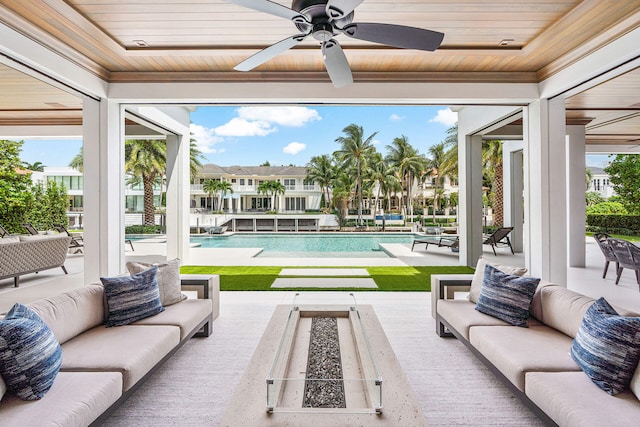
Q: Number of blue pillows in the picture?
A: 4